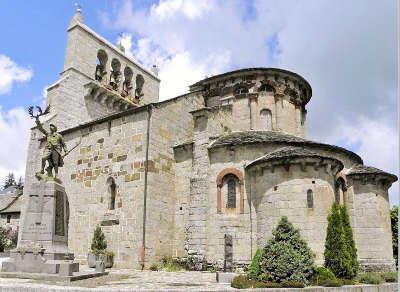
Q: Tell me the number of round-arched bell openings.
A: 4